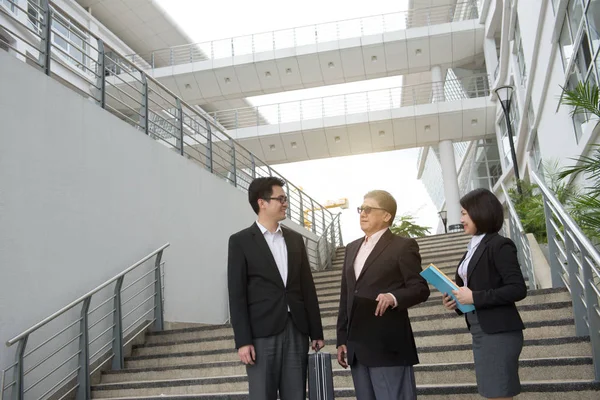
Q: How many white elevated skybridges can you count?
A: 2